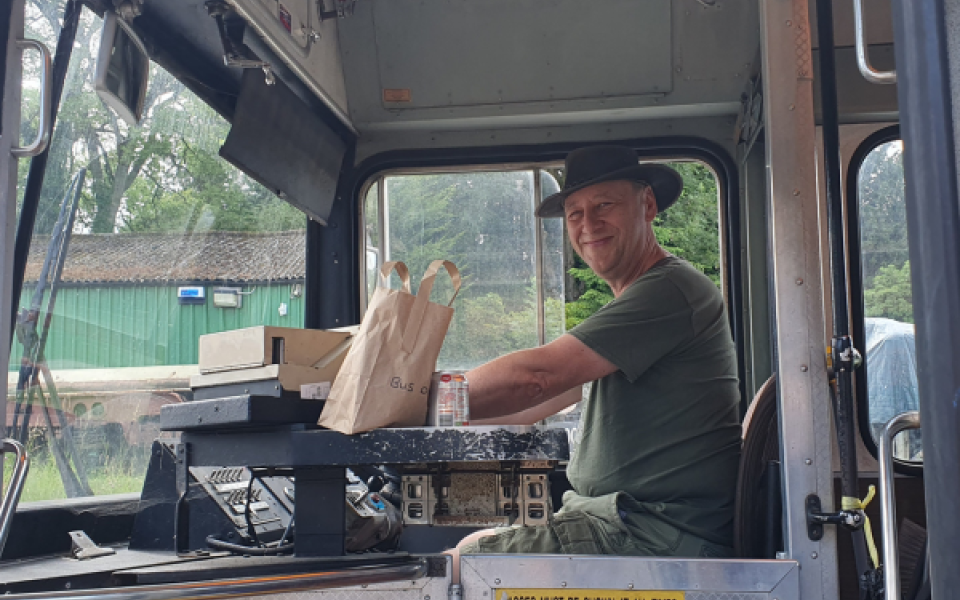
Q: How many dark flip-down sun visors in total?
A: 1